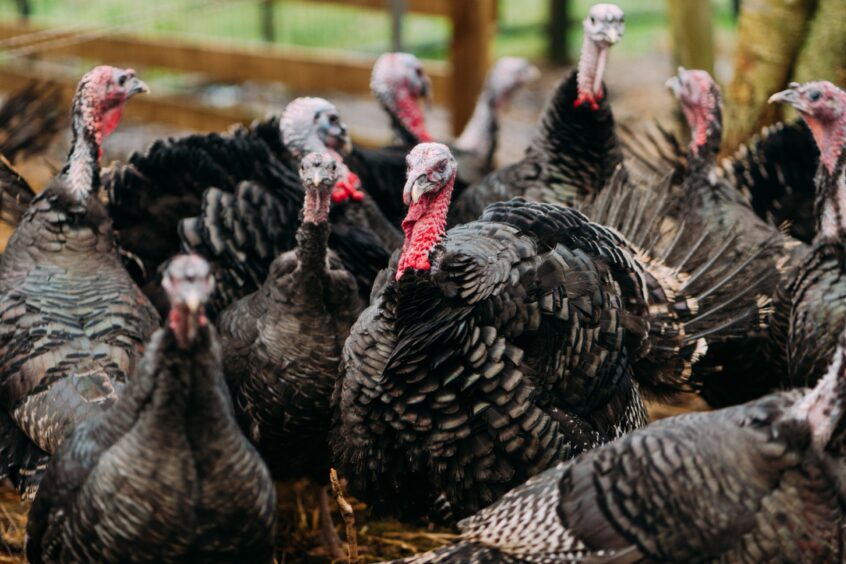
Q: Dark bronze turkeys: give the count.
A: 11